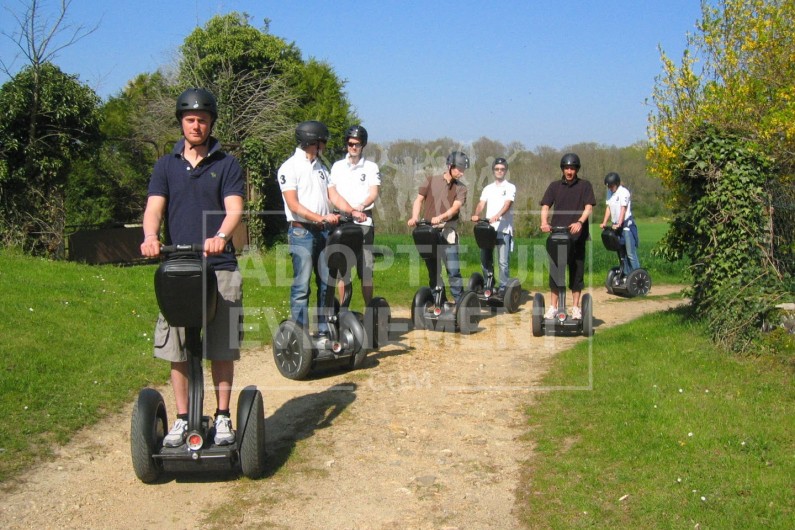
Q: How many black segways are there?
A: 7